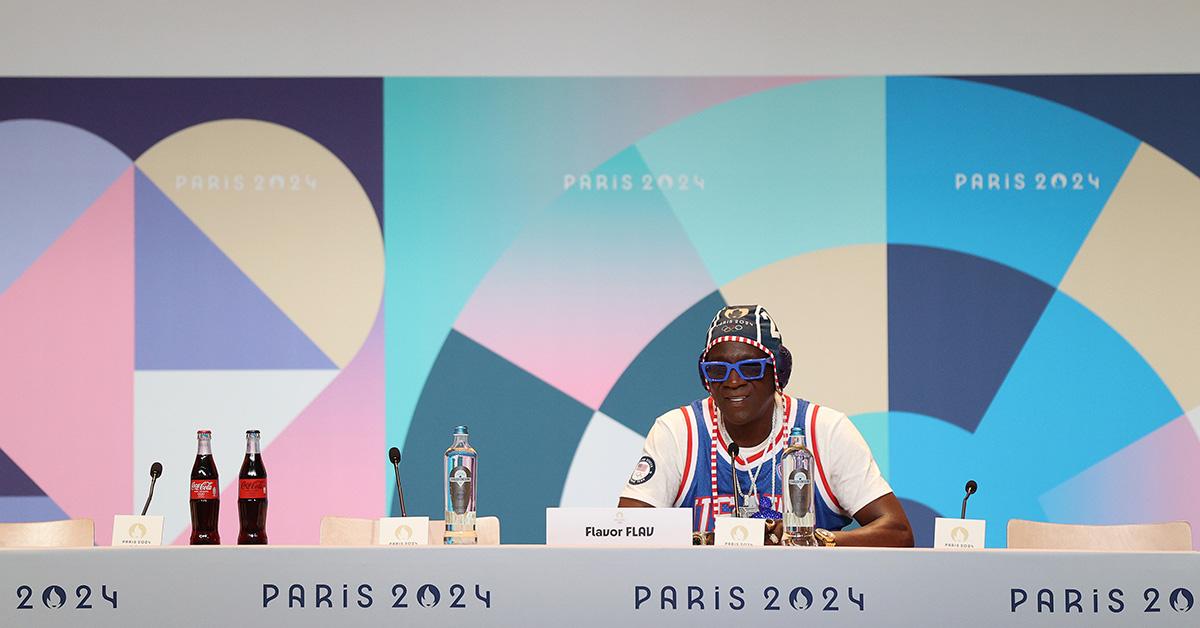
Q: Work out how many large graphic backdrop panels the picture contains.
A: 3